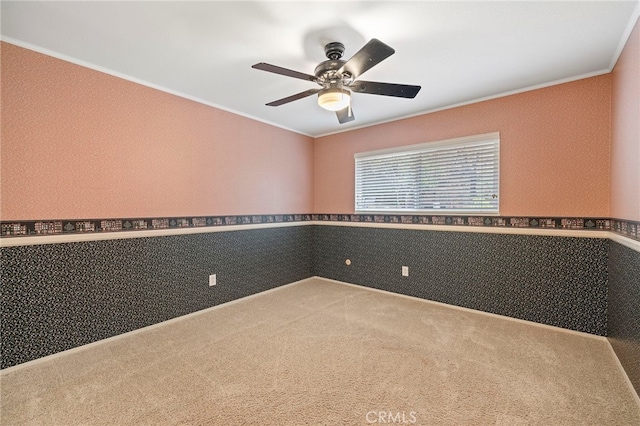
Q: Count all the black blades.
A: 5